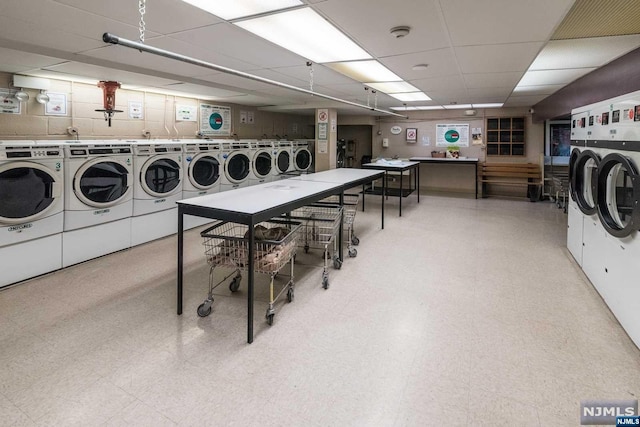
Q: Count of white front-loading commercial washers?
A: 8